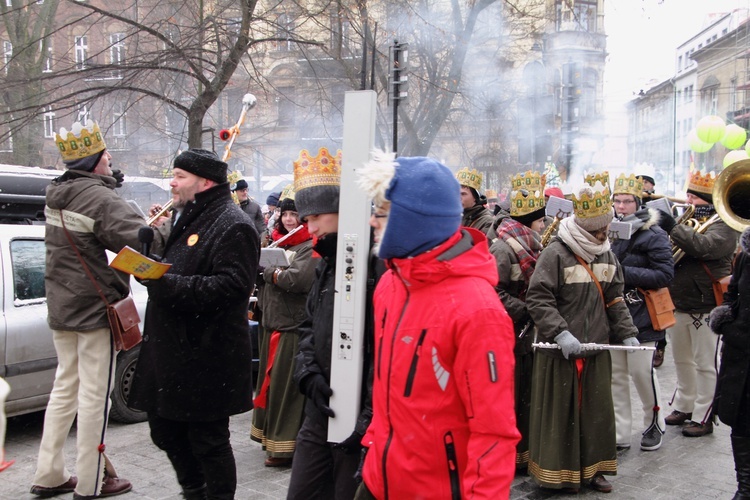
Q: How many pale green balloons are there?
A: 5